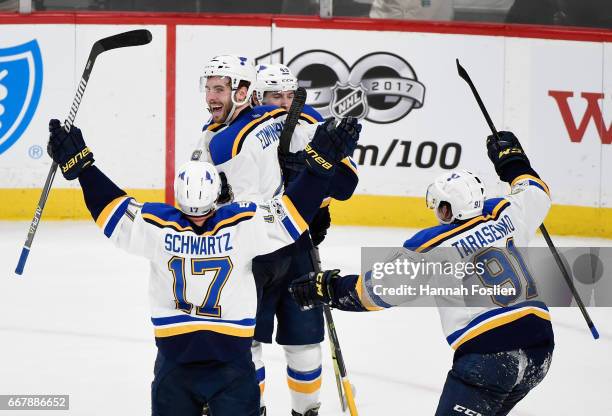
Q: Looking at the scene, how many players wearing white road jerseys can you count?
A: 4